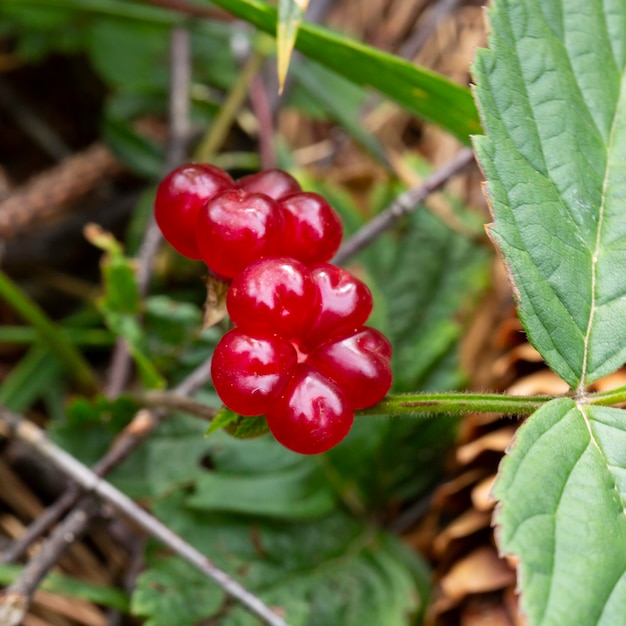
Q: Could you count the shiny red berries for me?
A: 9